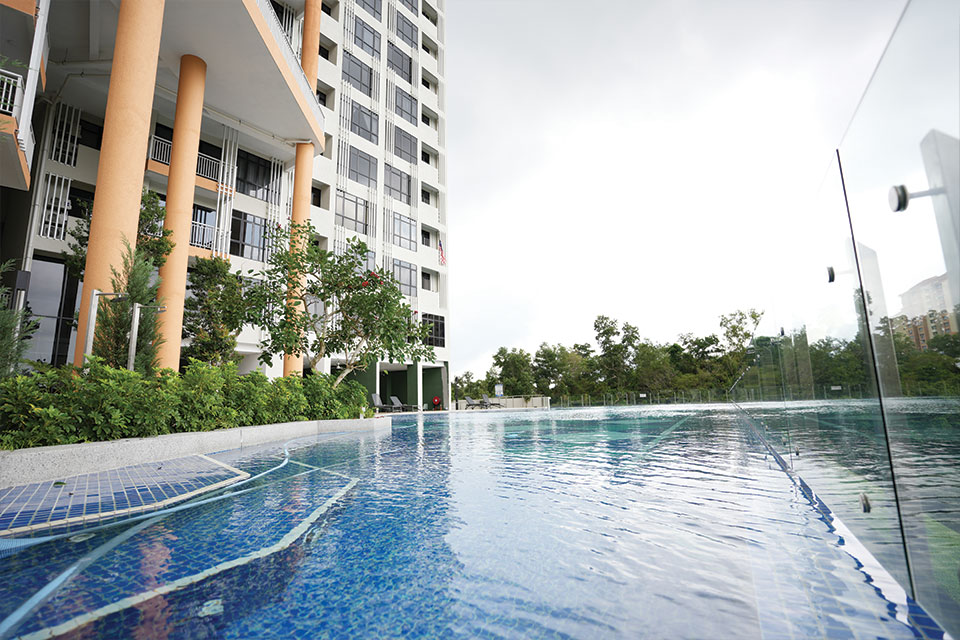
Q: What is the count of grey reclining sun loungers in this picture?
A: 4